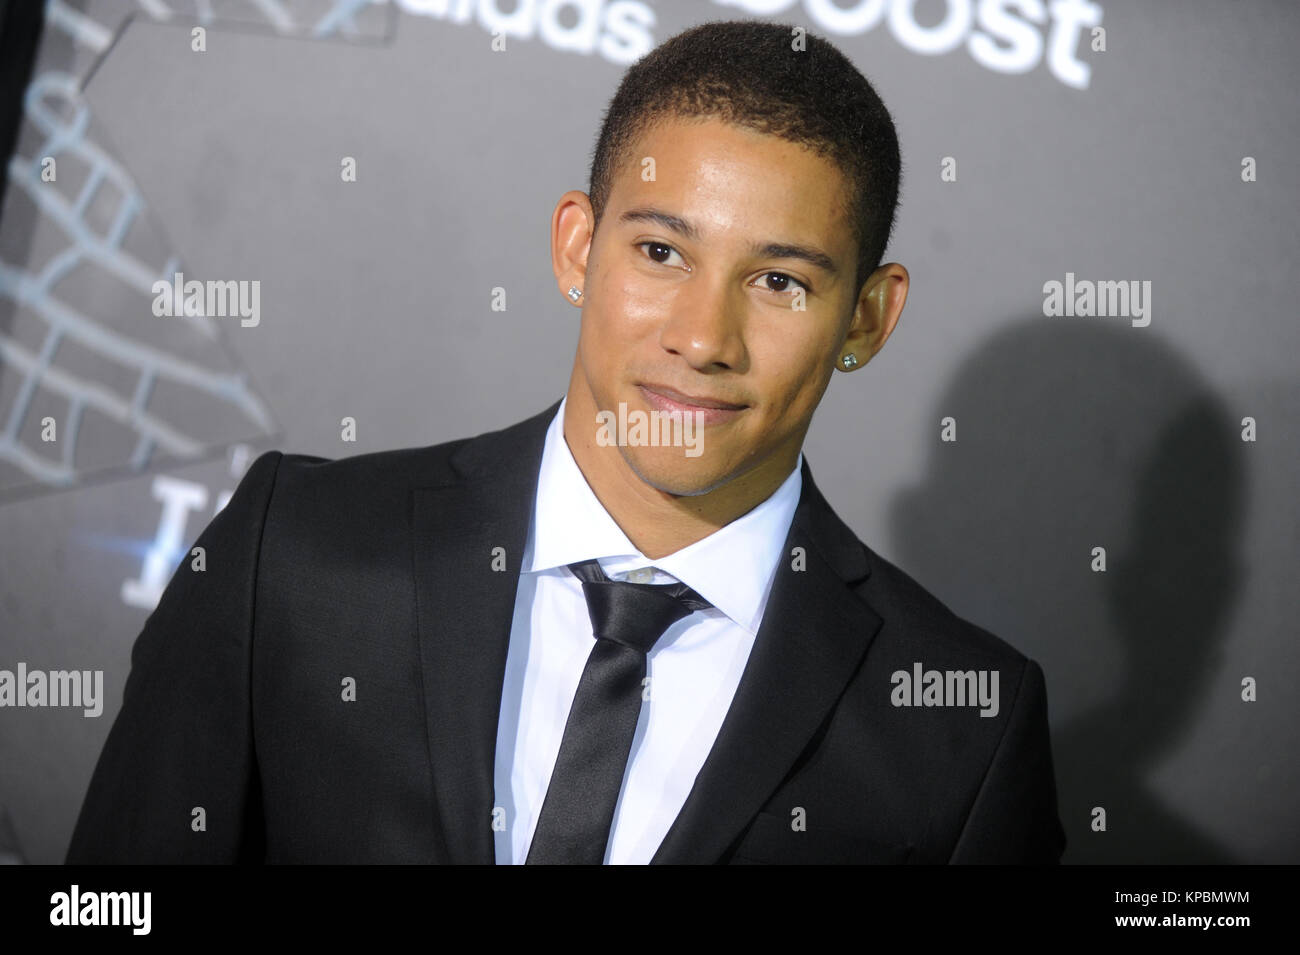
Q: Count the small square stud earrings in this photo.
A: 2